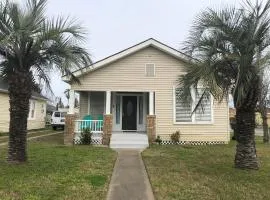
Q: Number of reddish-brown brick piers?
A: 3